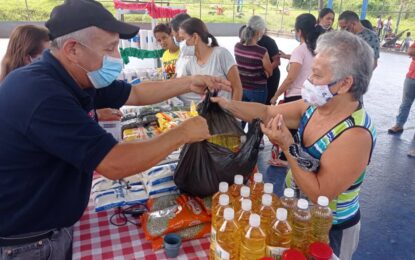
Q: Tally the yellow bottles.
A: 14